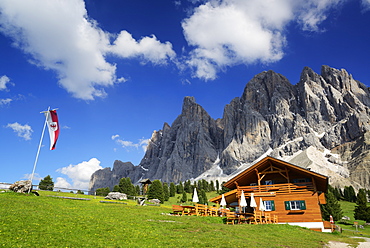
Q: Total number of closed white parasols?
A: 5